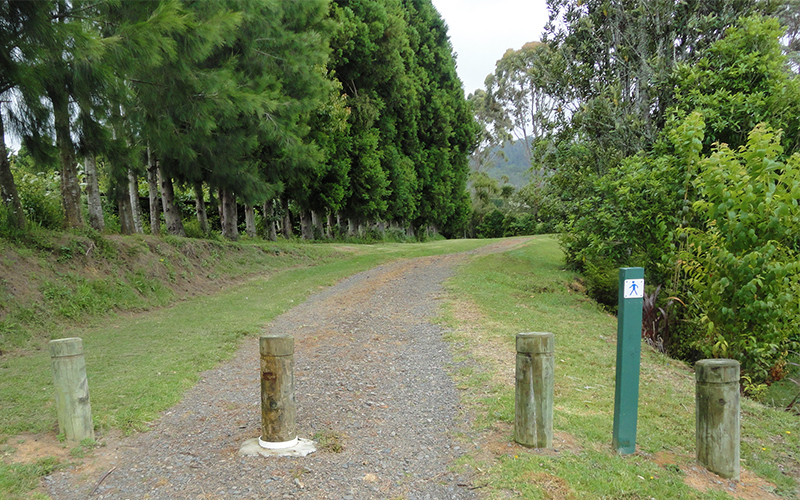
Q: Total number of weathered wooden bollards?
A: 4